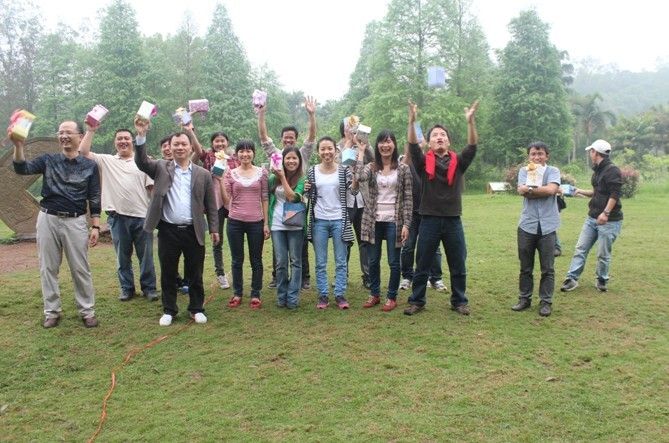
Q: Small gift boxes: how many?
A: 15